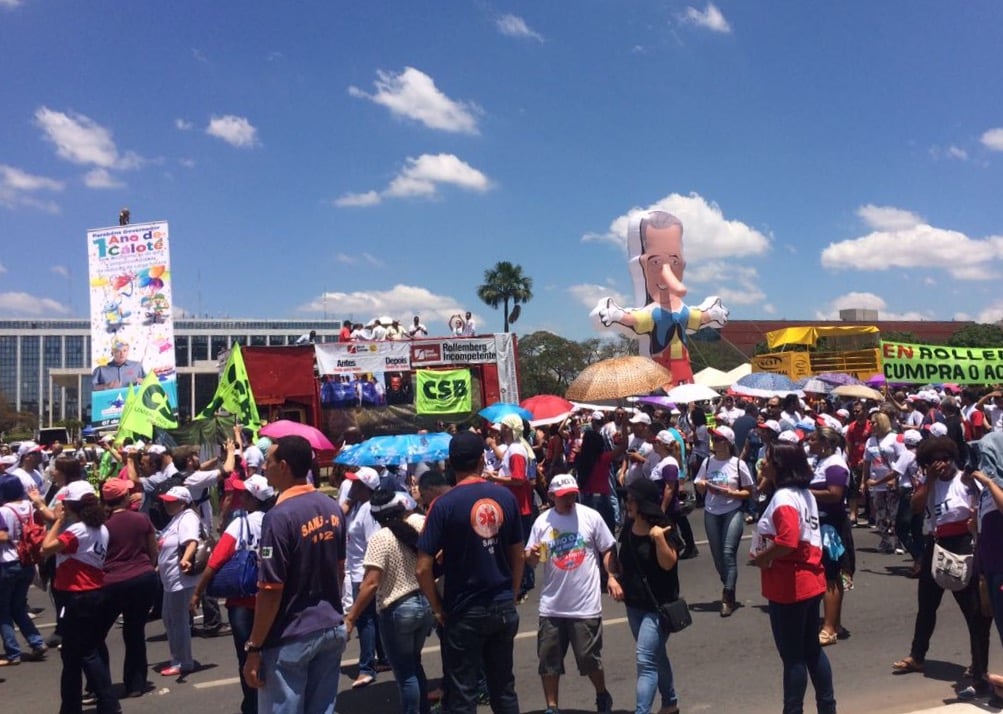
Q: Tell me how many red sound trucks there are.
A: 1